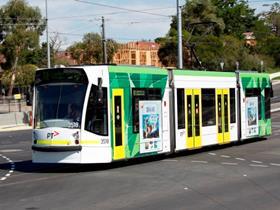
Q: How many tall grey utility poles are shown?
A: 3